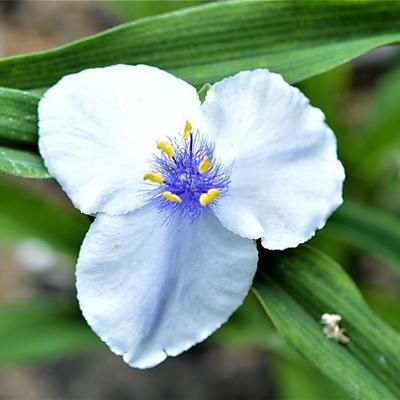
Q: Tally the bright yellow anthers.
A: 6